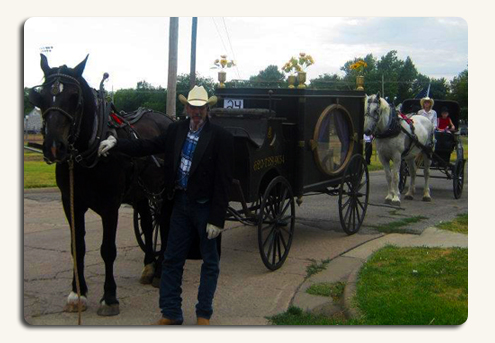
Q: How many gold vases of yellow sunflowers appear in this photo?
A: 4